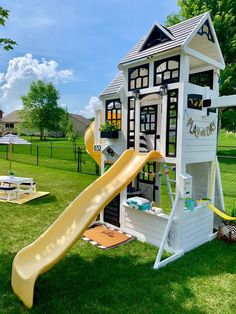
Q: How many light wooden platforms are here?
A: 1